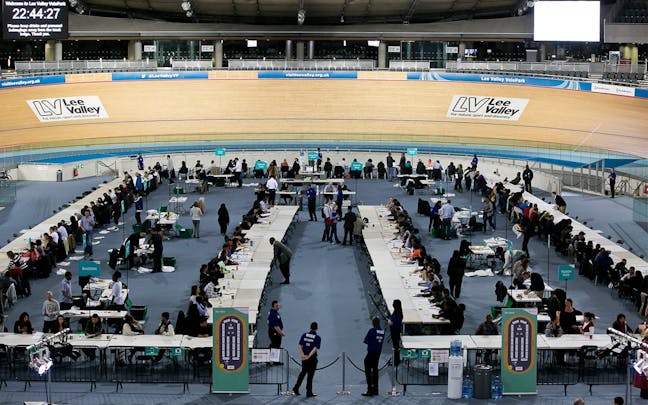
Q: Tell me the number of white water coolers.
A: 1